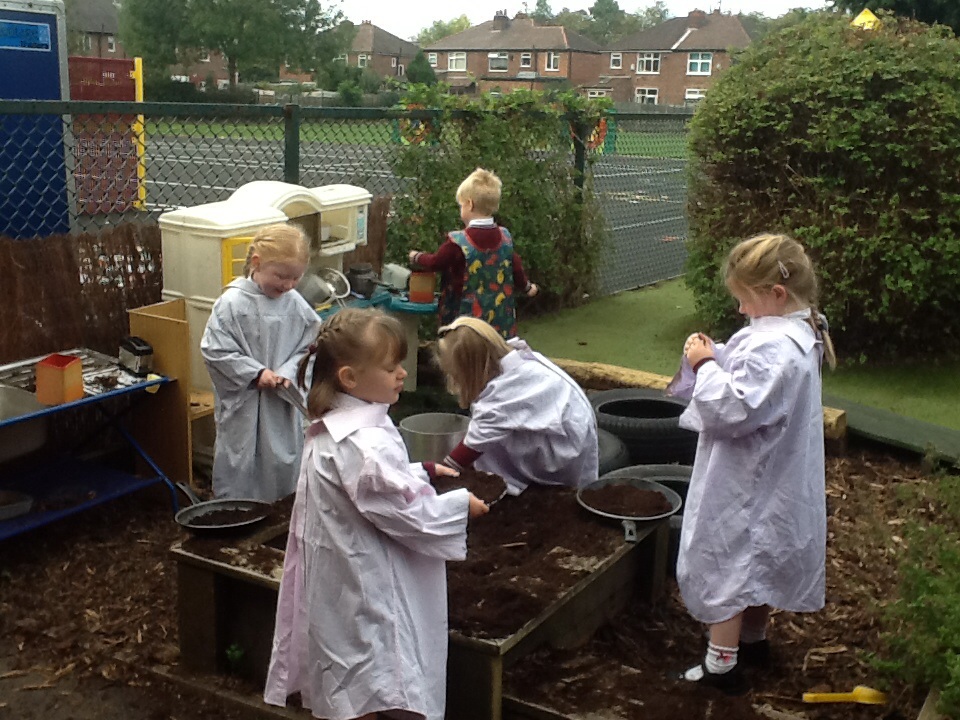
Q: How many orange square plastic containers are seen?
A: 2